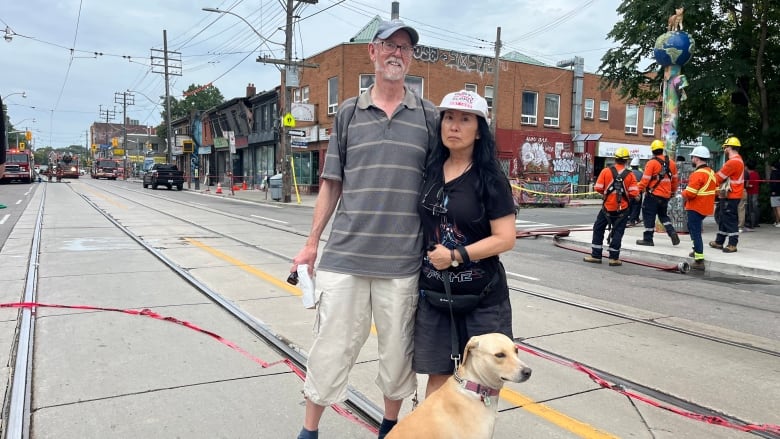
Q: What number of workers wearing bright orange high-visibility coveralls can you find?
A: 4